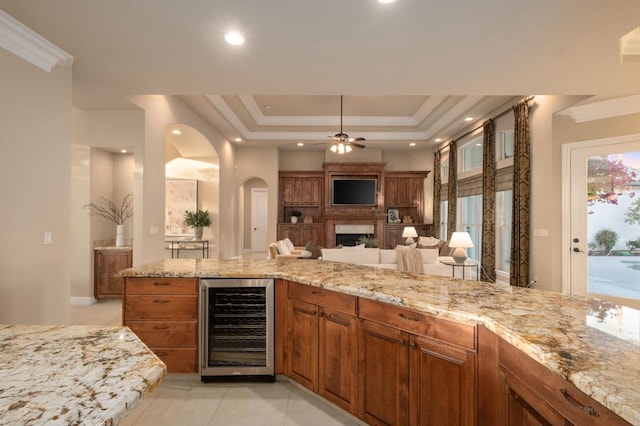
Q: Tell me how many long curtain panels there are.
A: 4